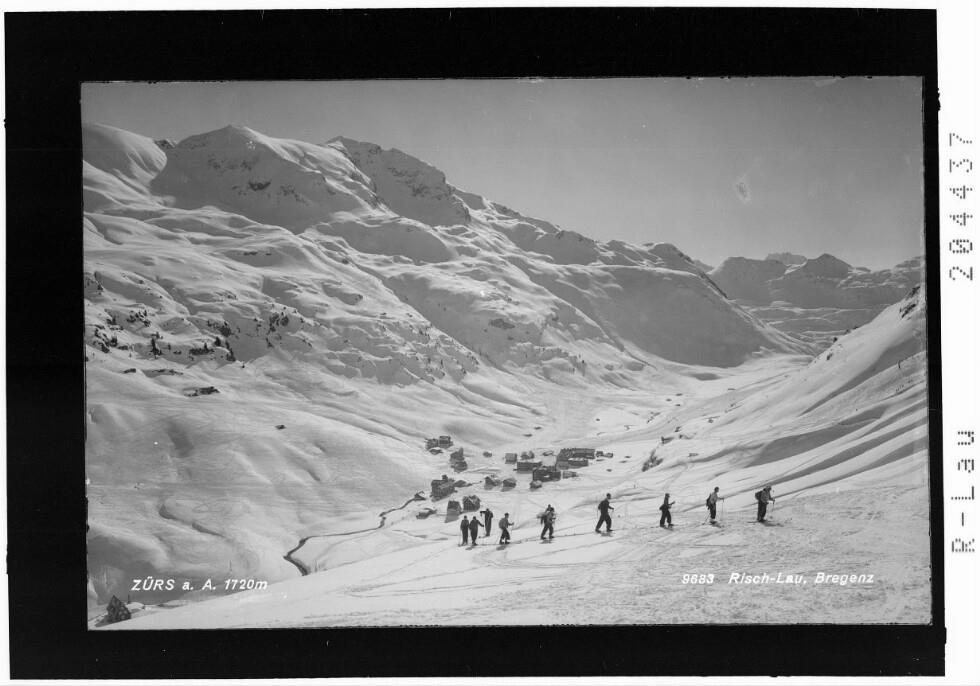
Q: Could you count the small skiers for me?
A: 9